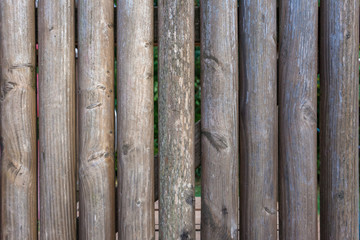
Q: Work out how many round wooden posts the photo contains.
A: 9